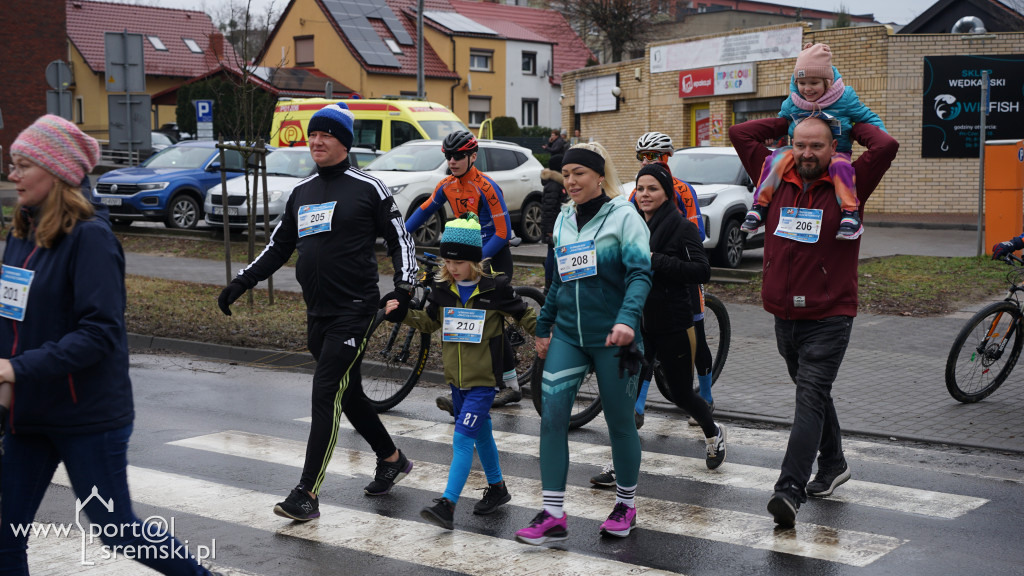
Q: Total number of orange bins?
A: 1